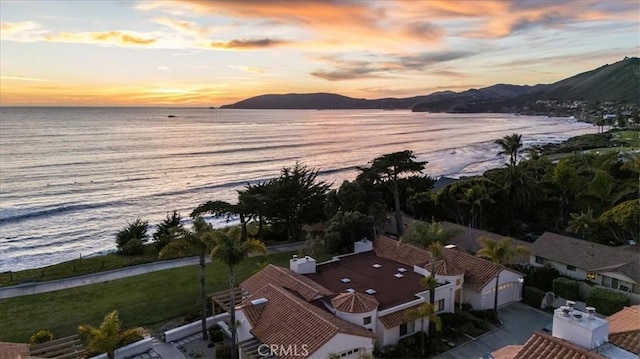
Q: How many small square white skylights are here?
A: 6